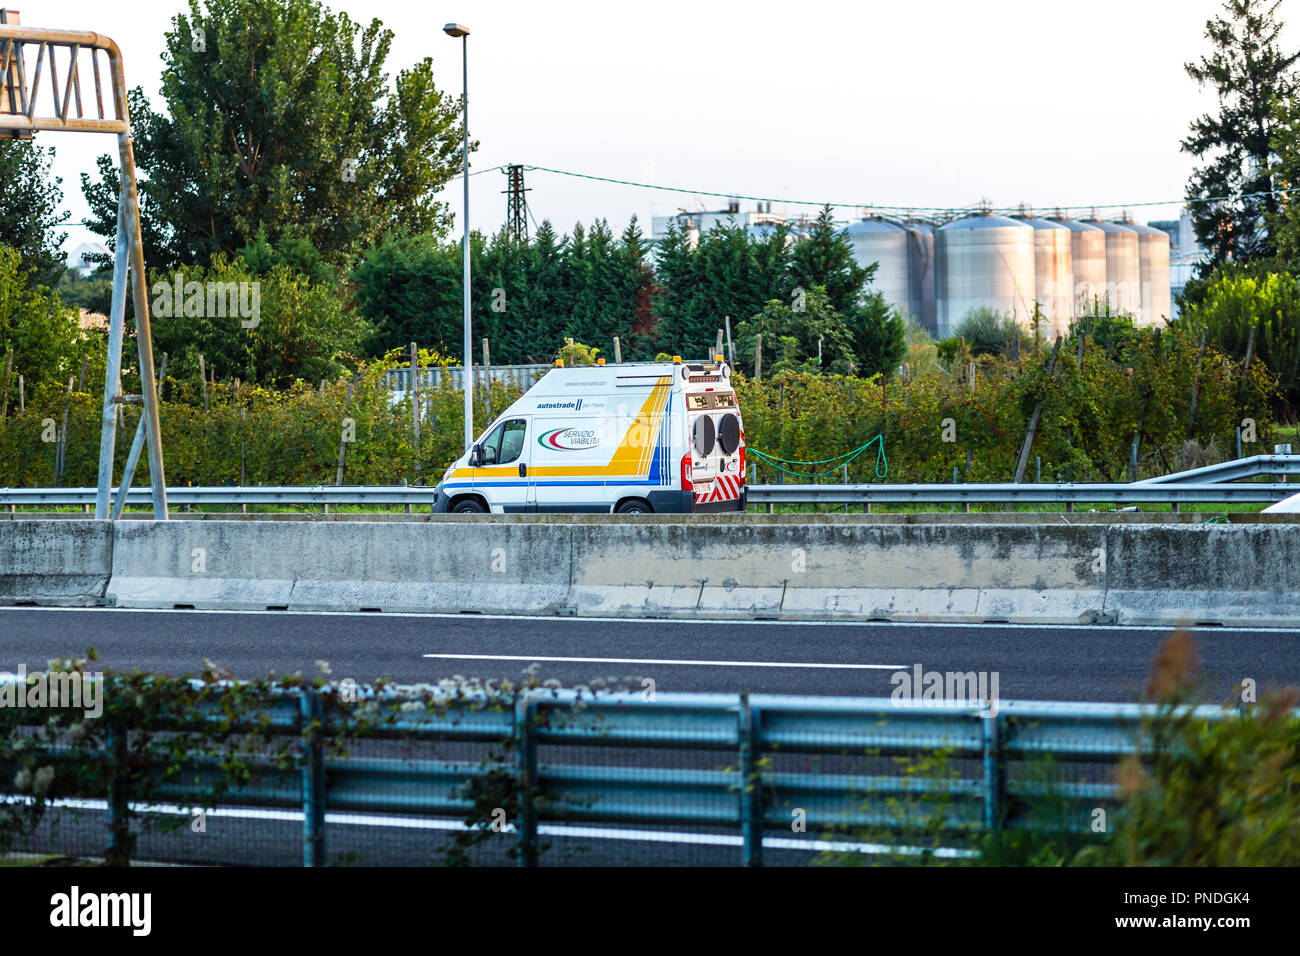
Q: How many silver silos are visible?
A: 7